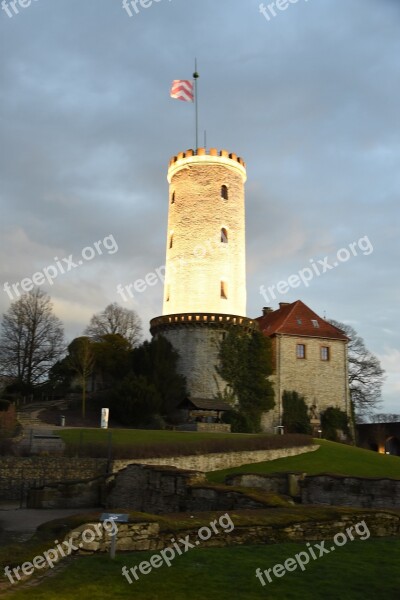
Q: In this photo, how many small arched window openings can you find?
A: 6